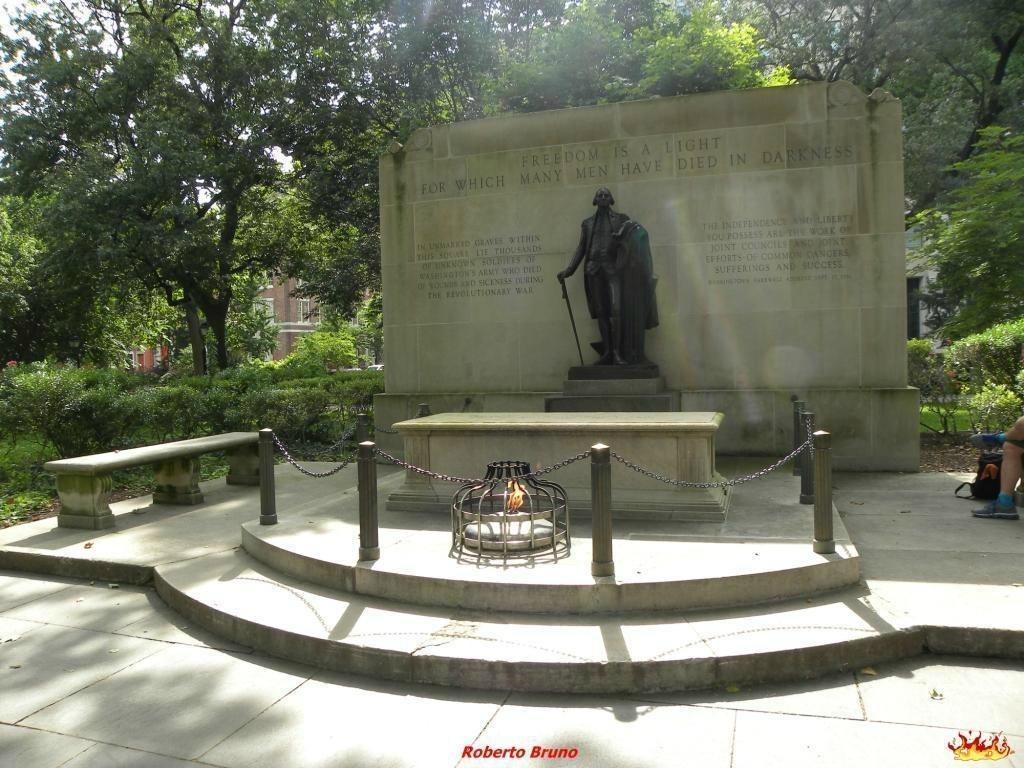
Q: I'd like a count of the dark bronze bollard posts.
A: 8